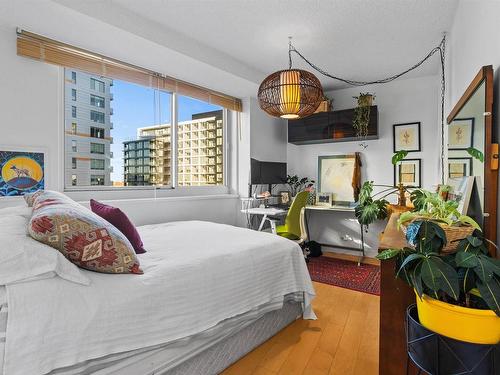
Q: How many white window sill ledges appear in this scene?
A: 1